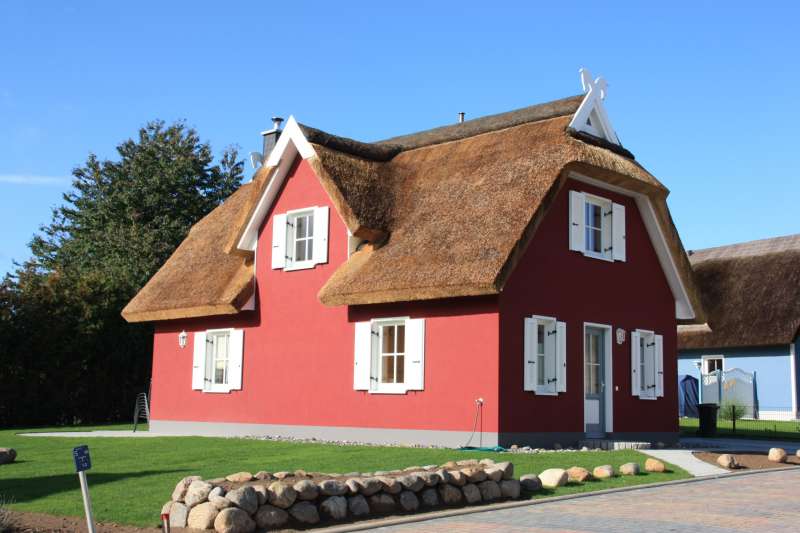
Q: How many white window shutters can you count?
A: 12